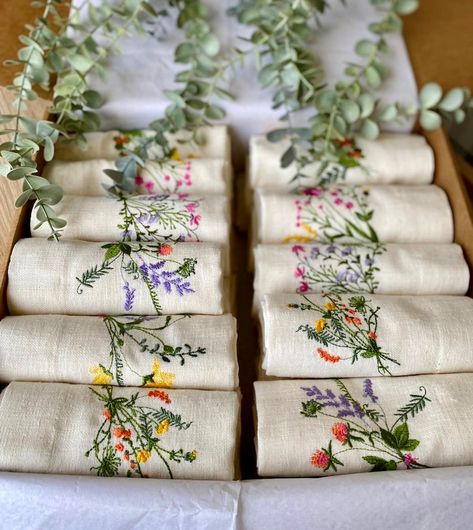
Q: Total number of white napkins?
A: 11